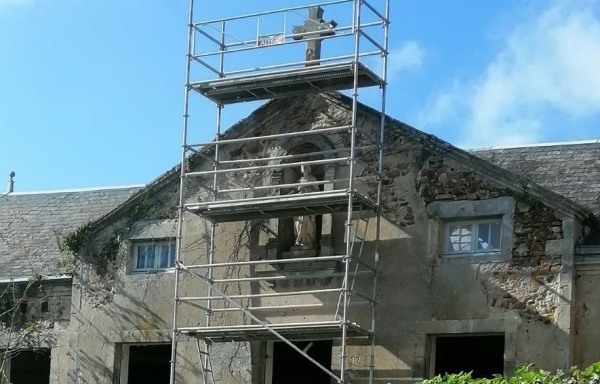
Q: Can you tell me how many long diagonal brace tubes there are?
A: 1